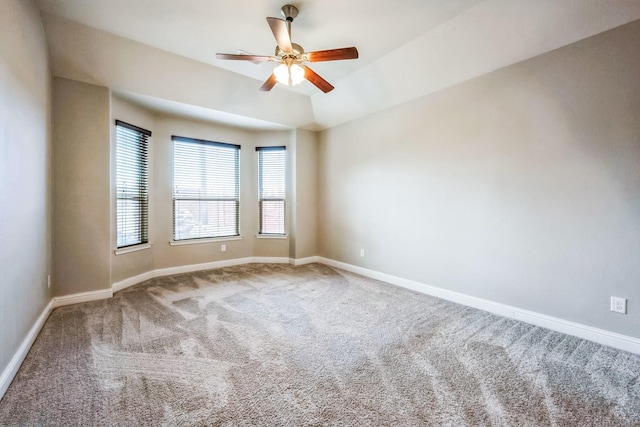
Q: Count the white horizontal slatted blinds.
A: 3